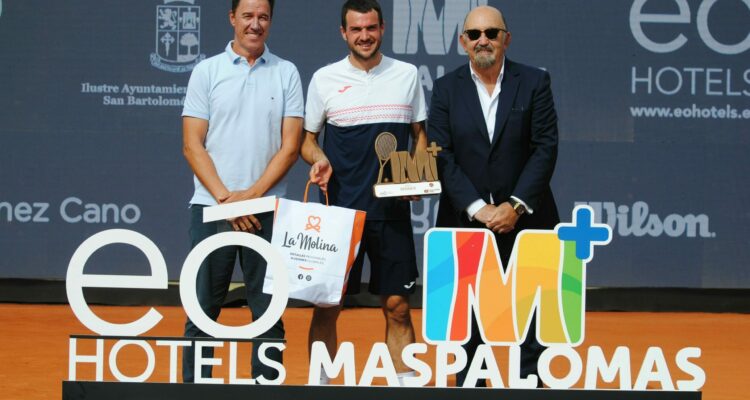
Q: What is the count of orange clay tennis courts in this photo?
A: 1